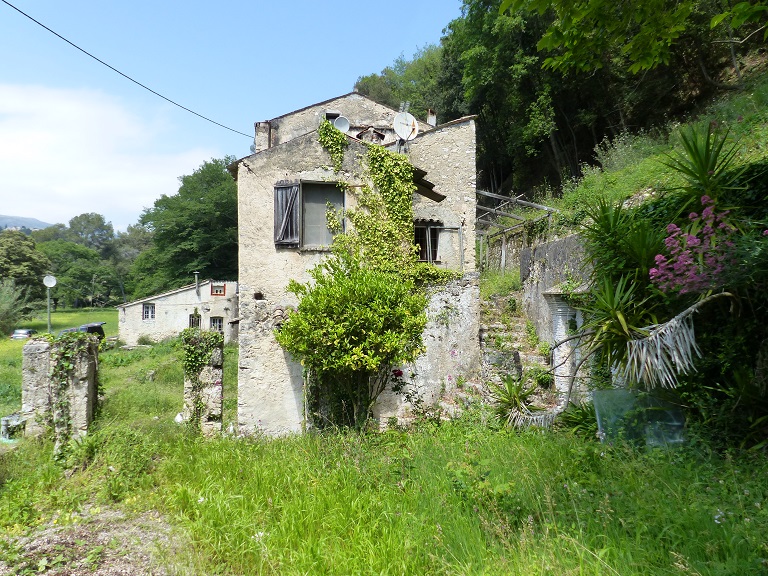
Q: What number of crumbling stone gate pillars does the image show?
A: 2